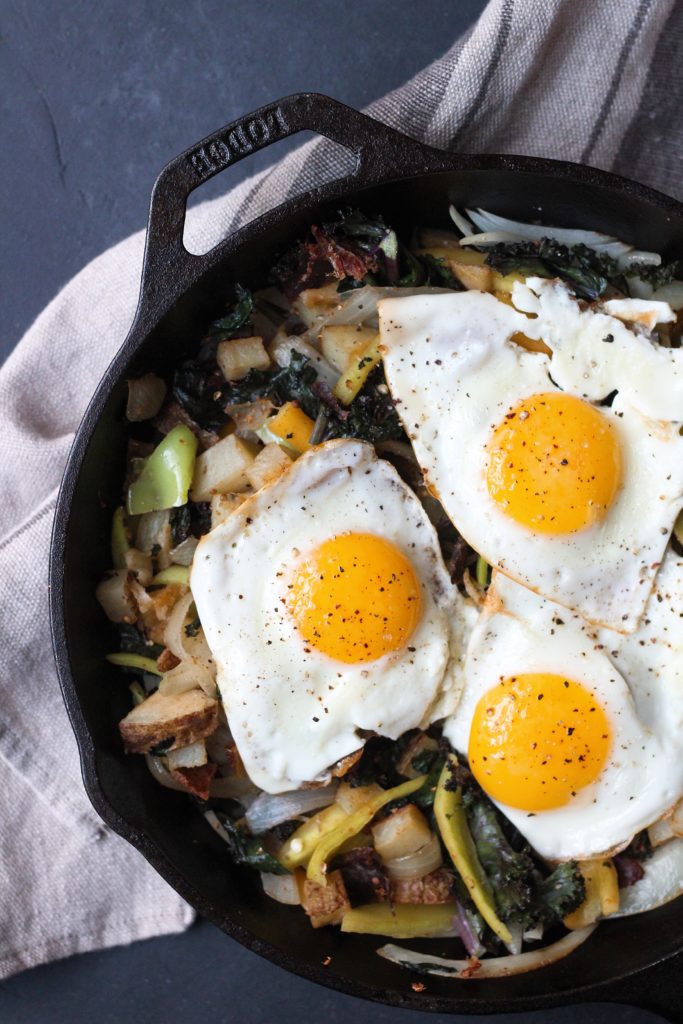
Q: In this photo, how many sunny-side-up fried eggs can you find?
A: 3